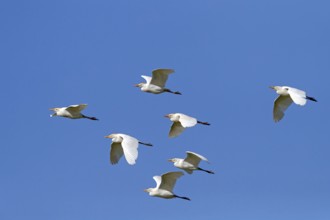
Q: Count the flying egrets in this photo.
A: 7